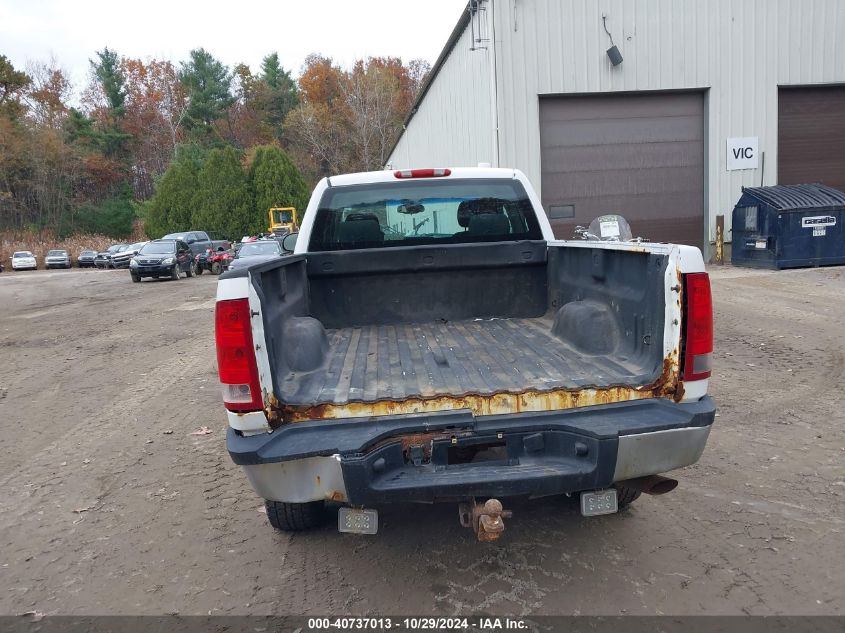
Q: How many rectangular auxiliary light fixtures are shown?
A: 2